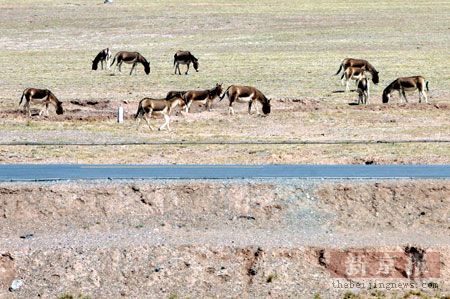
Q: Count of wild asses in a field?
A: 12